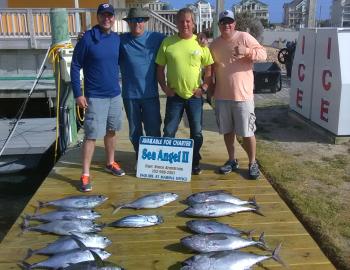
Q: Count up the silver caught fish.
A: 13